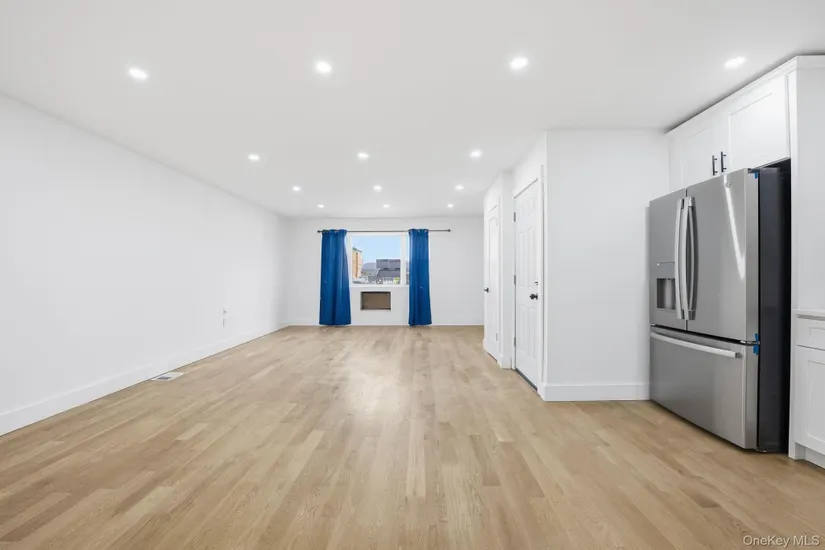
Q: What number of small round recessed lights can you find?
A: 13